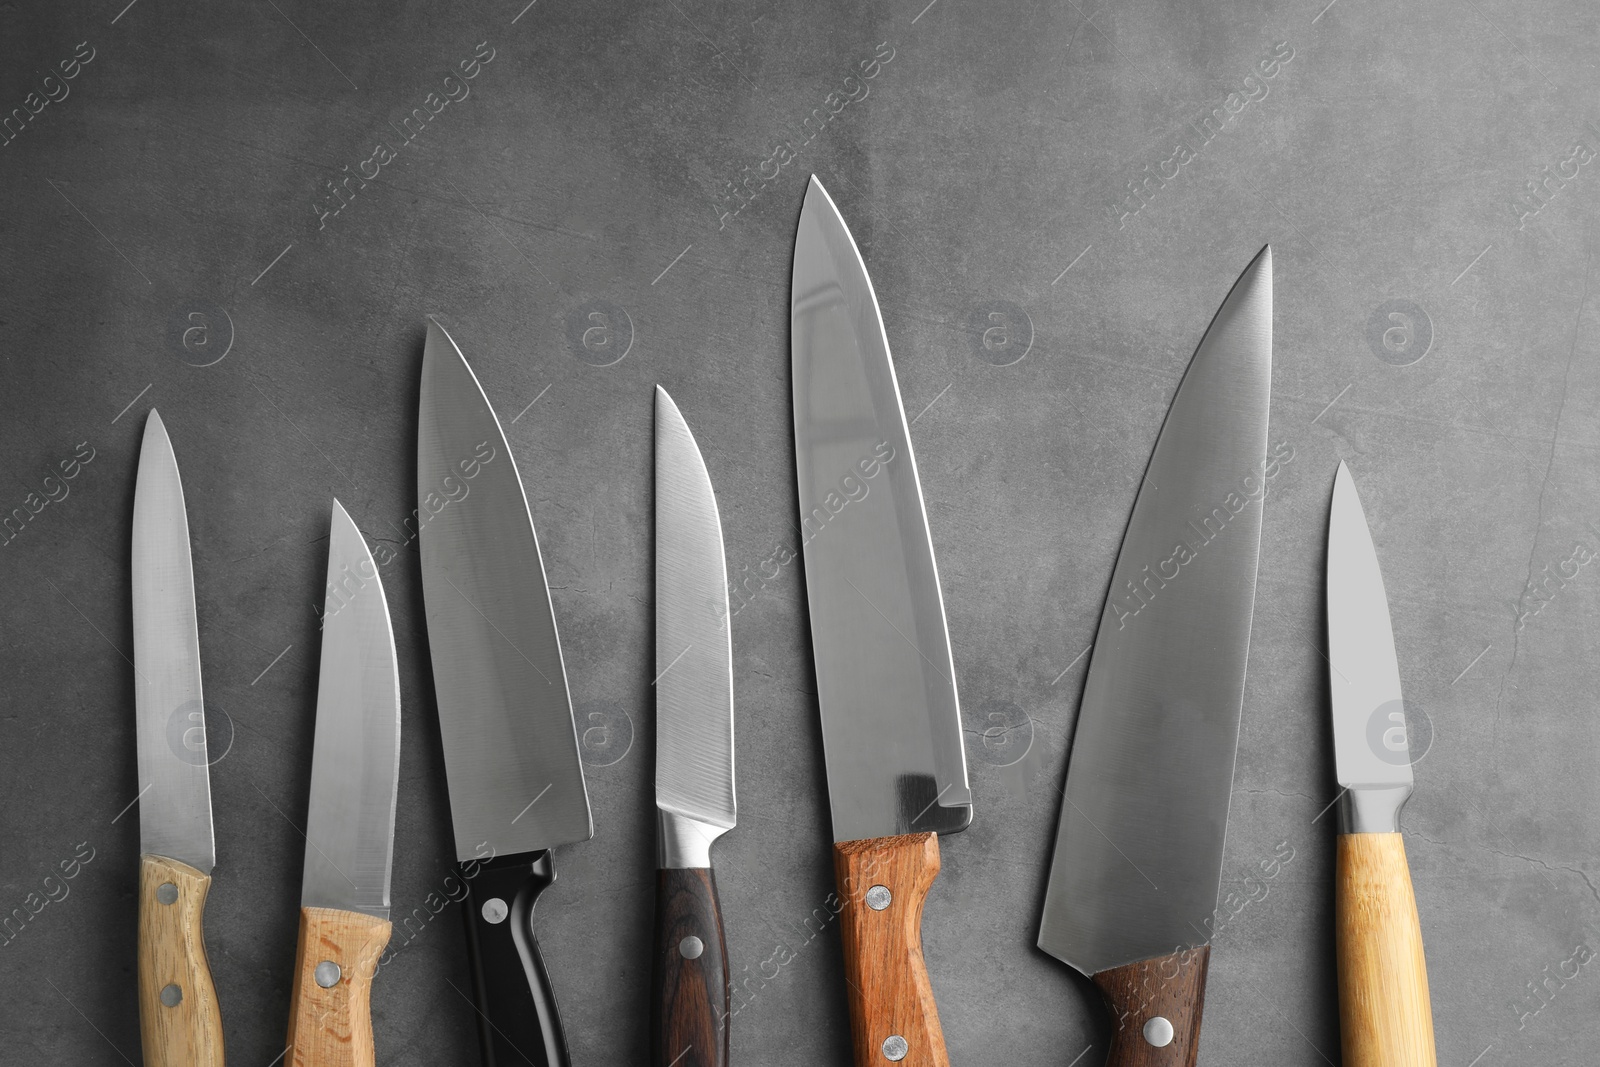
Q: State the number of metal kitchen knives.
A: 7